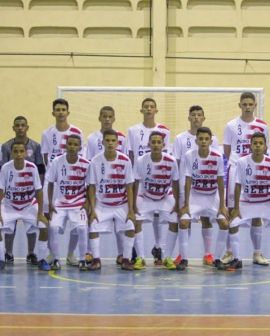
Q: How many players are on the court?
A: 12